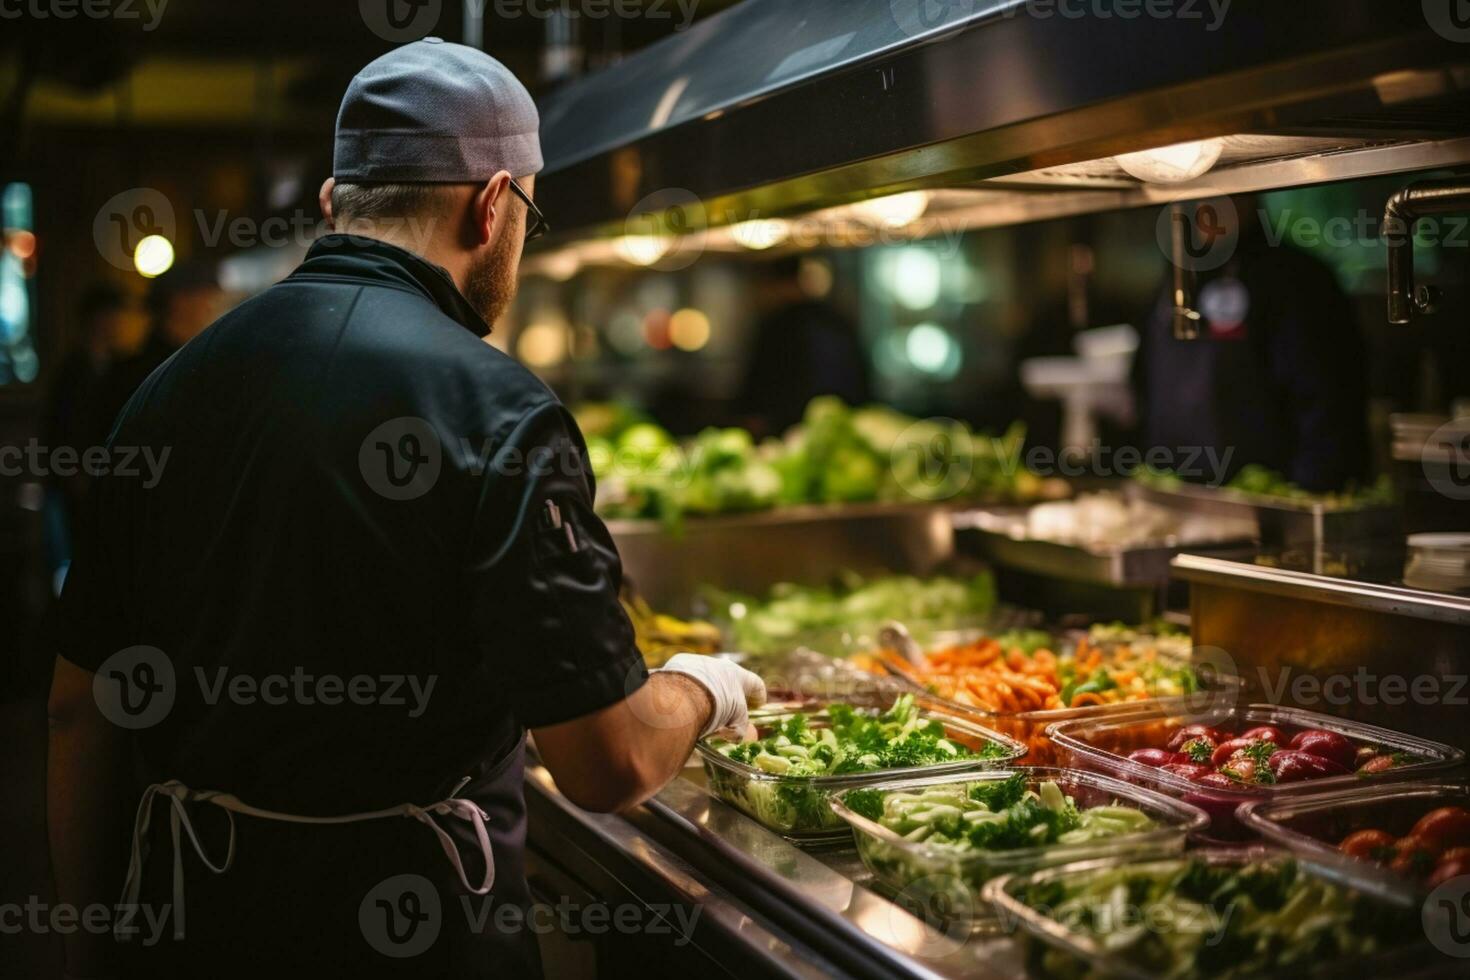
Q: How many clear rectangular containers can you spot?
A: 6